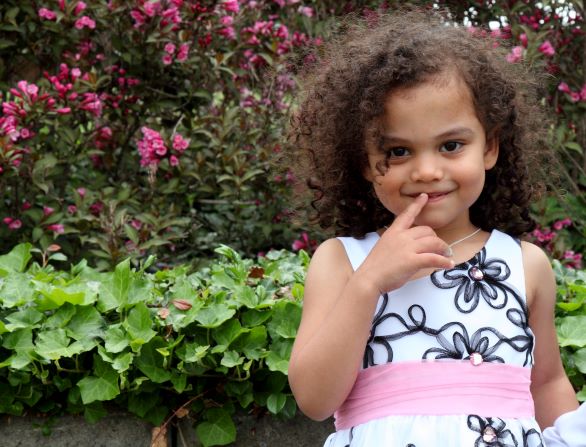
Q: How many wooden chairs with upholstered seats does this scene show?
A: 0